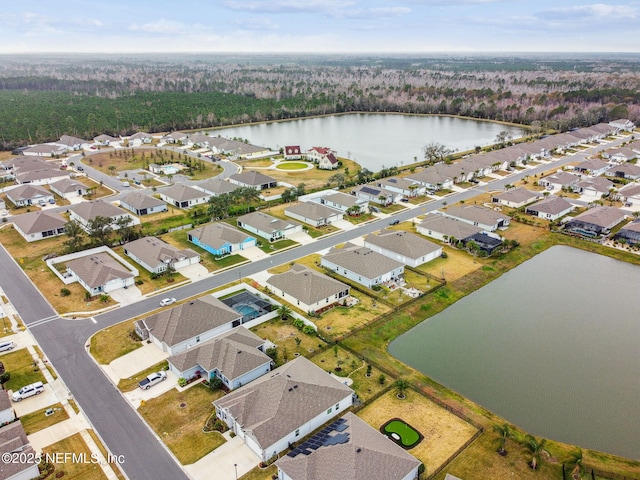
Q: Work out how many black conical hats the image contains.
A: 0